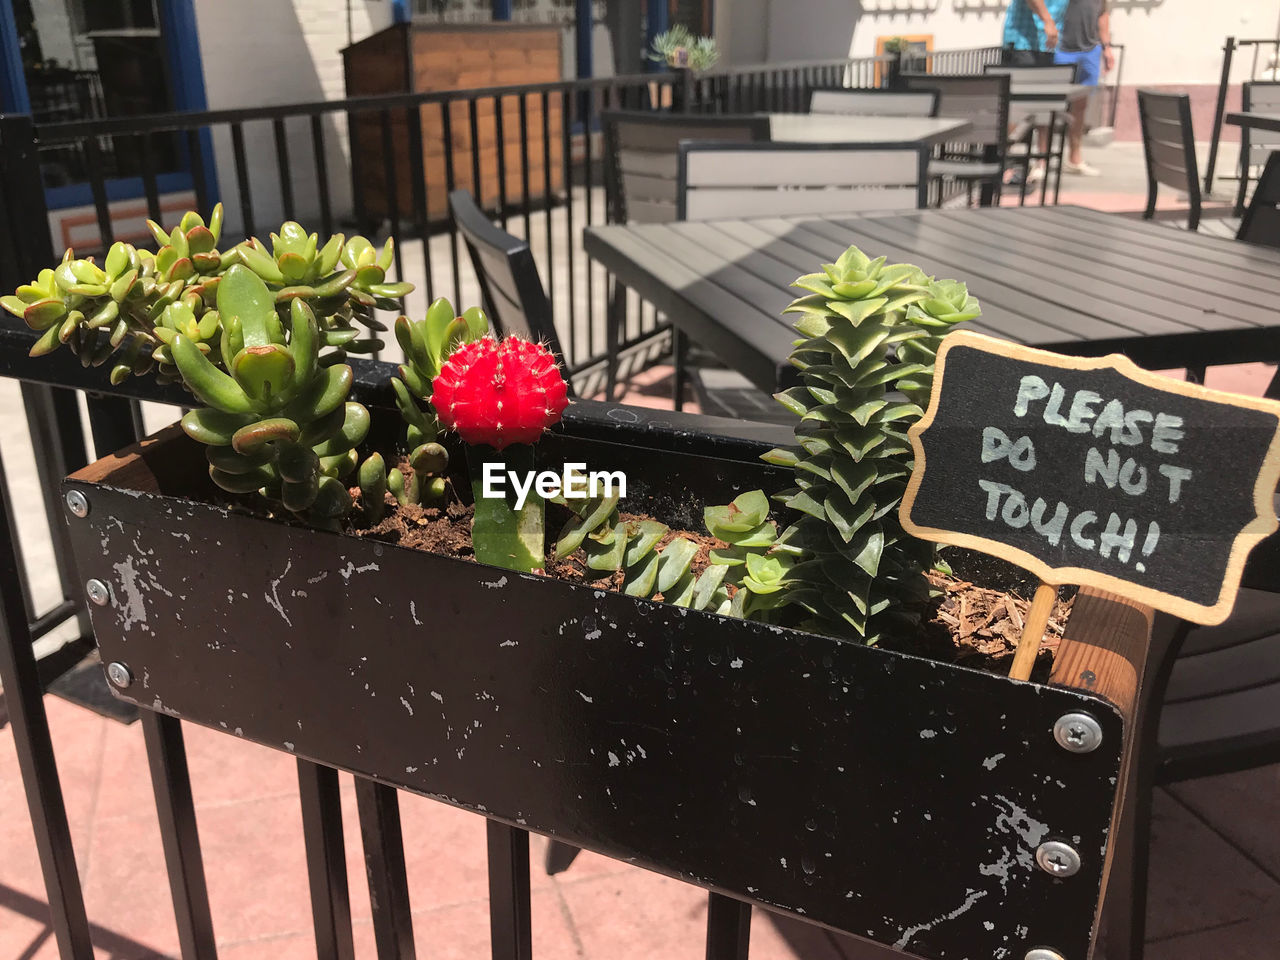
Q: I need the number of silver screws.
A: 6